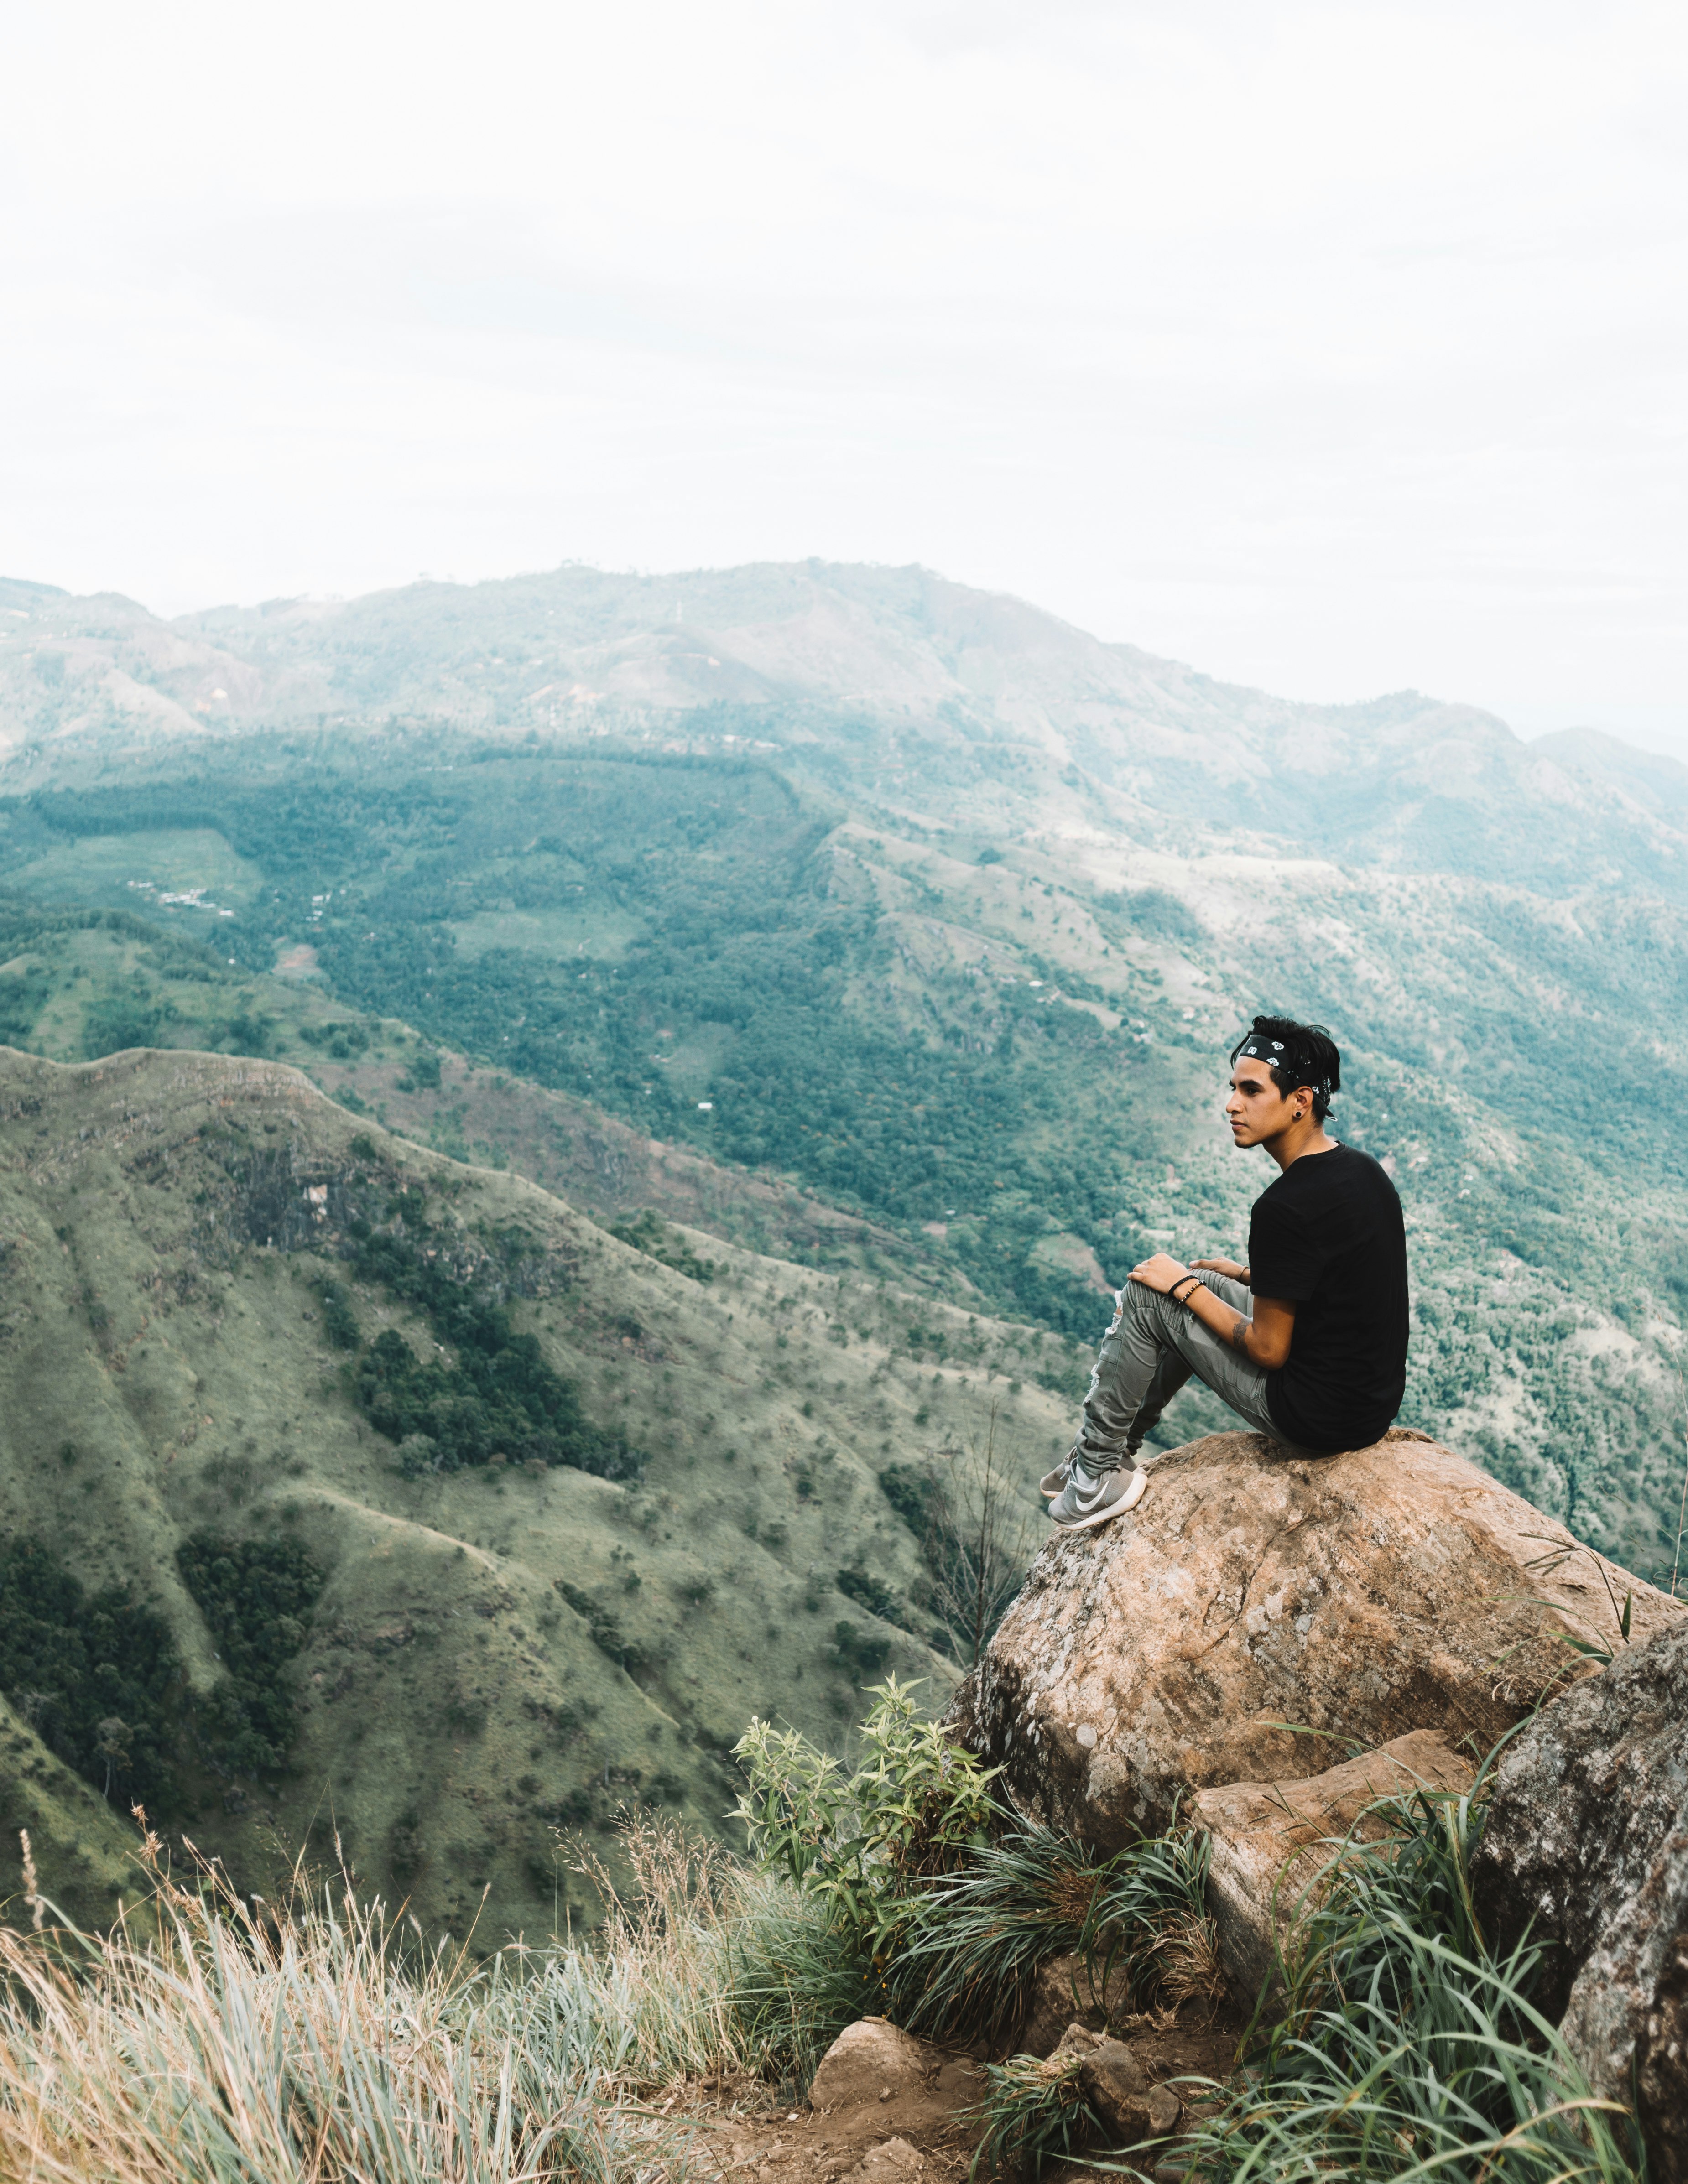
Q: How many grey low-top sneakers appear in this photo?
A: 2